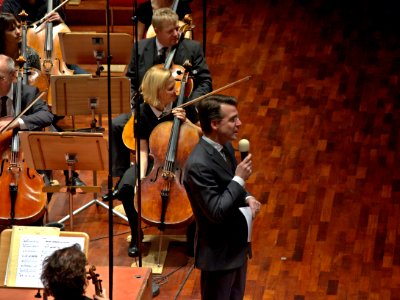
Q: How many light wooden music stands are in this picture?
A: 4